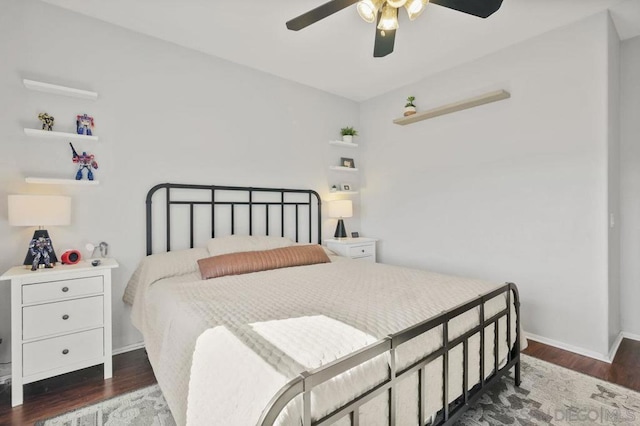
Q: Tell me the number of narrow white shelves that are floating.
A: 6